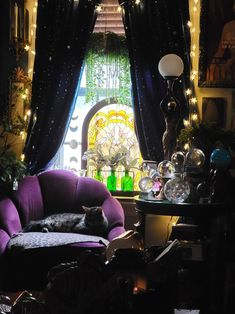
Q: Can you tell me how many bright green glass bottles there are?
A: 3